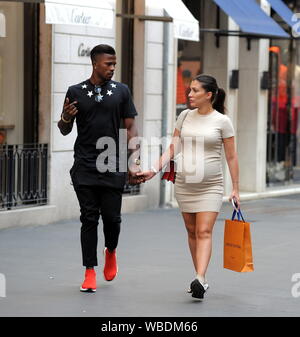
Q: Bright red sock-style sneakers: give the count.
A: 2